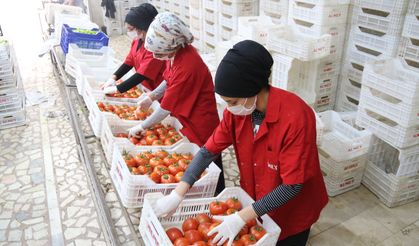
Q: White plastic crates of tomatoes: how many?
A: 5